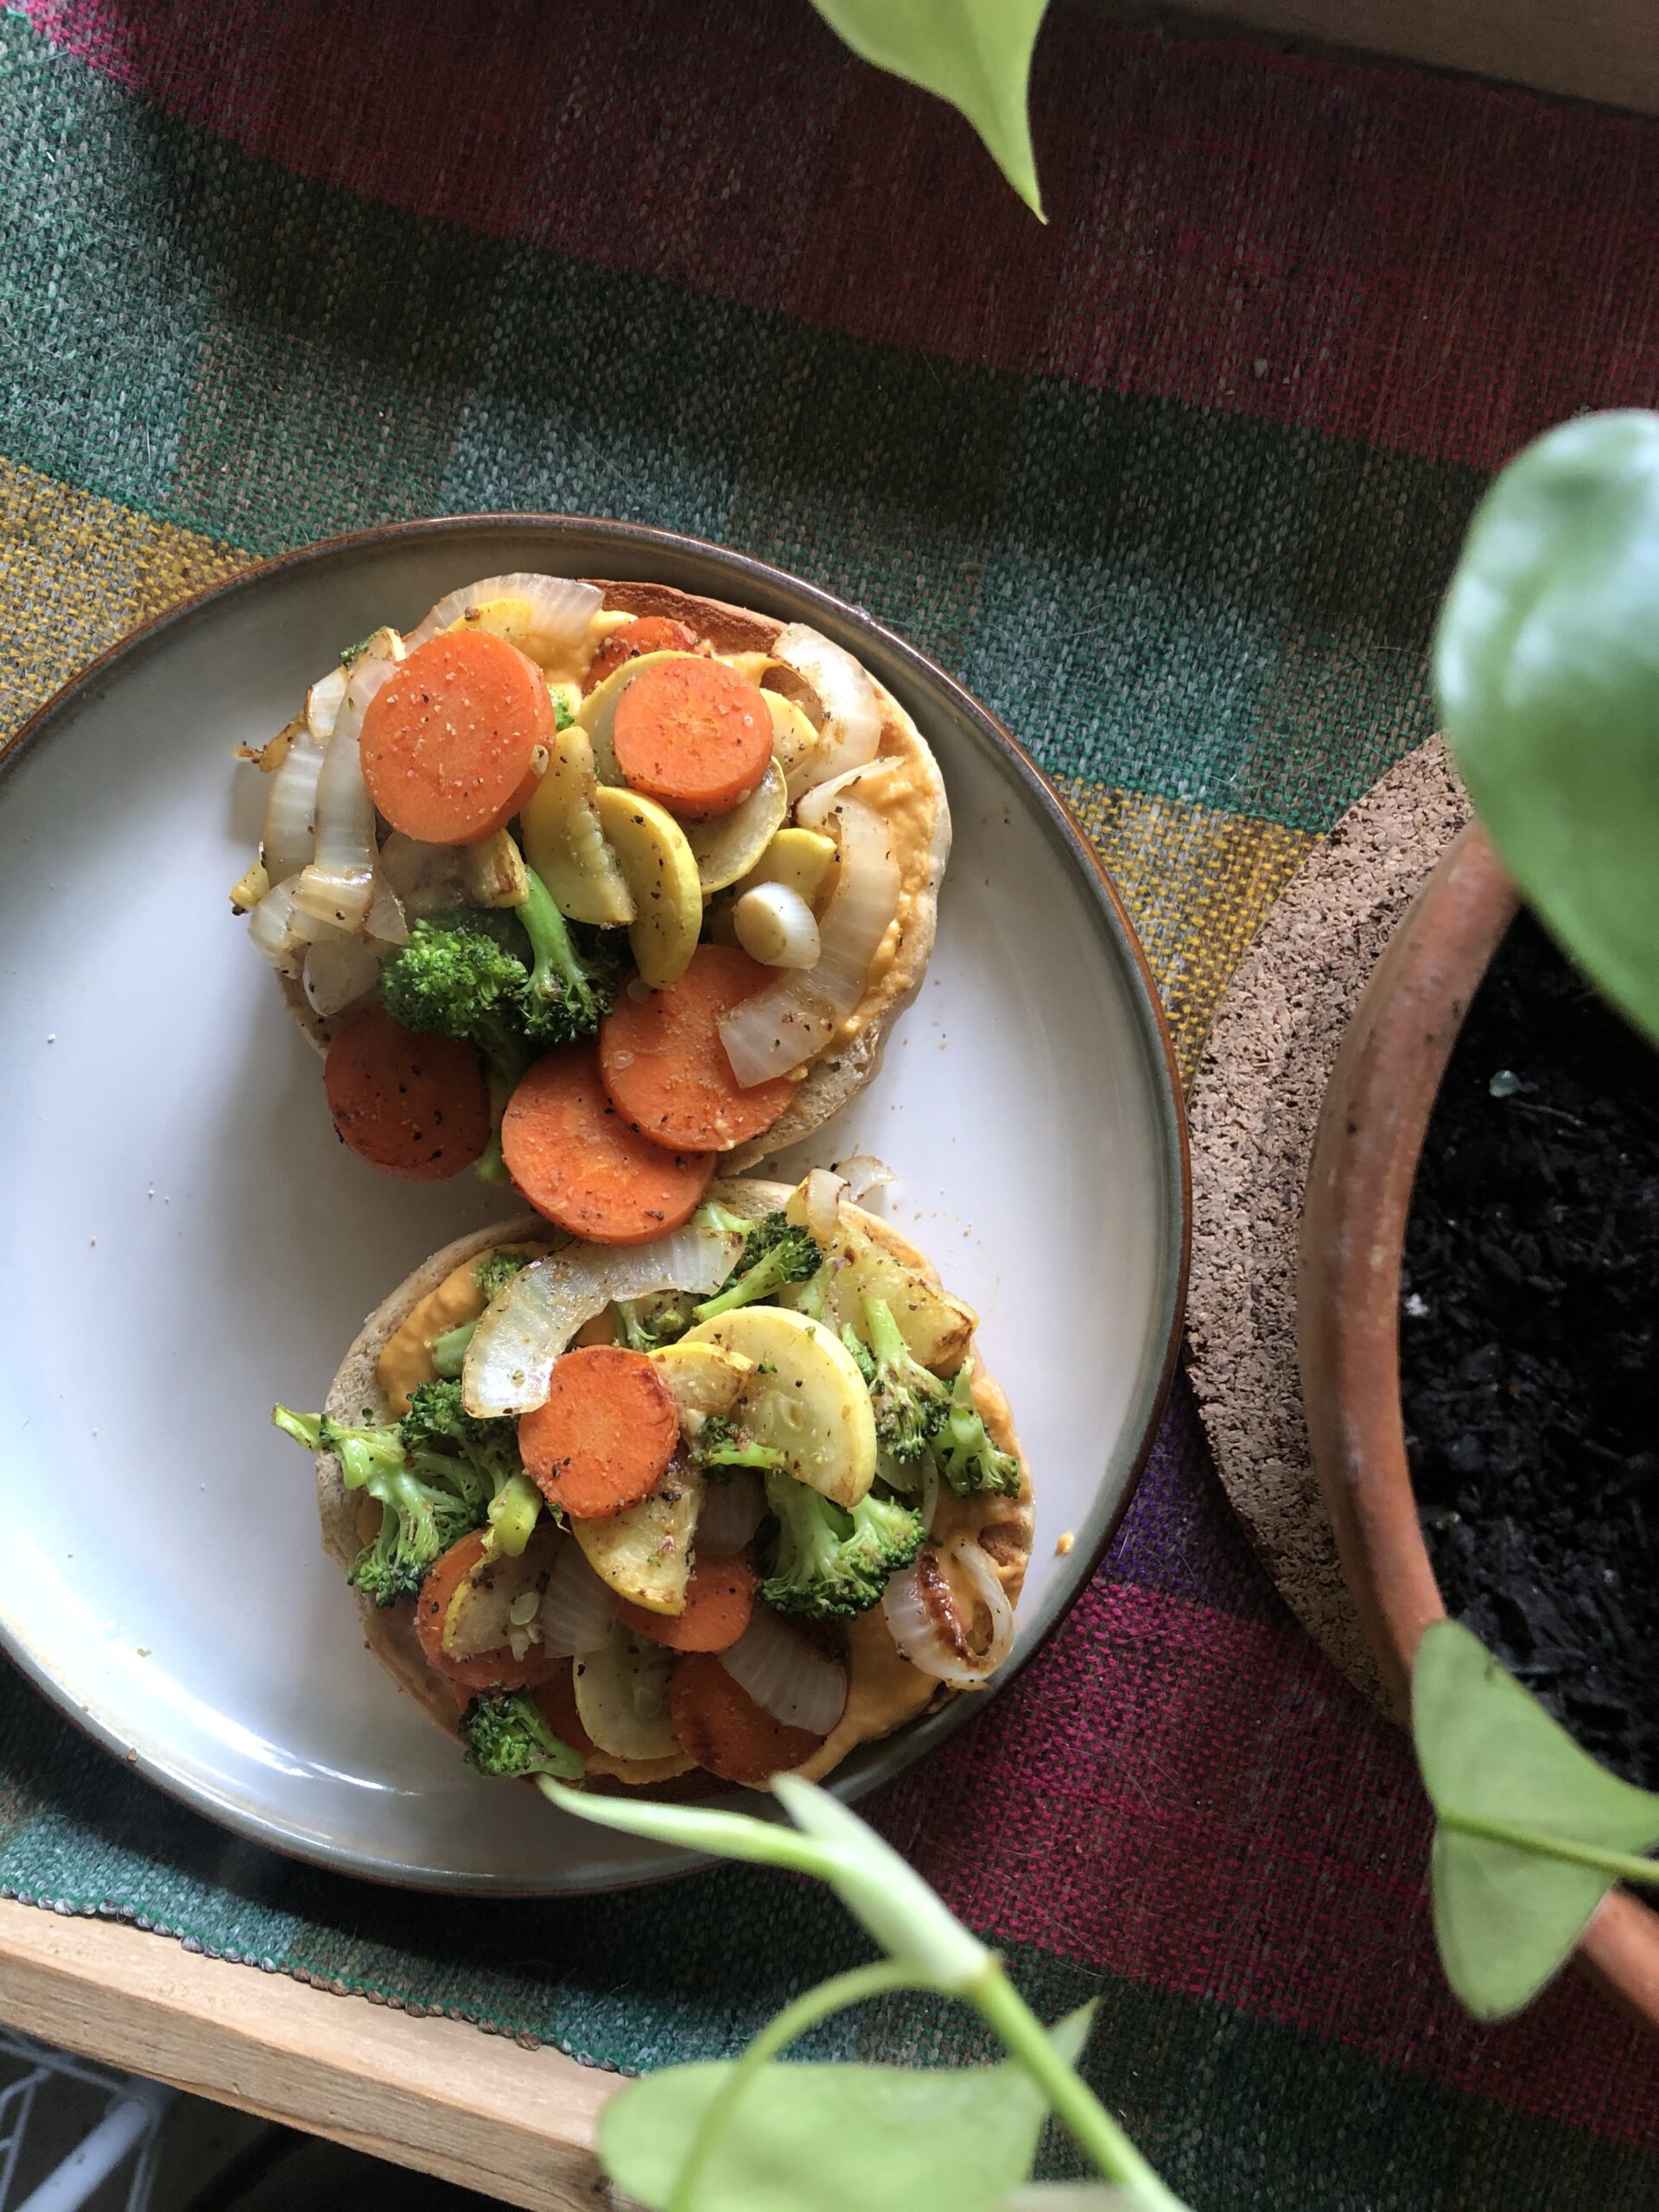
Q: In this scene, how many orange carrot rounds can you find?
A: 11